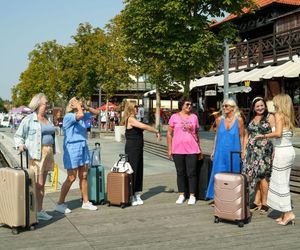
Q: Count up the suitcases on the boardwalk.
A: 5